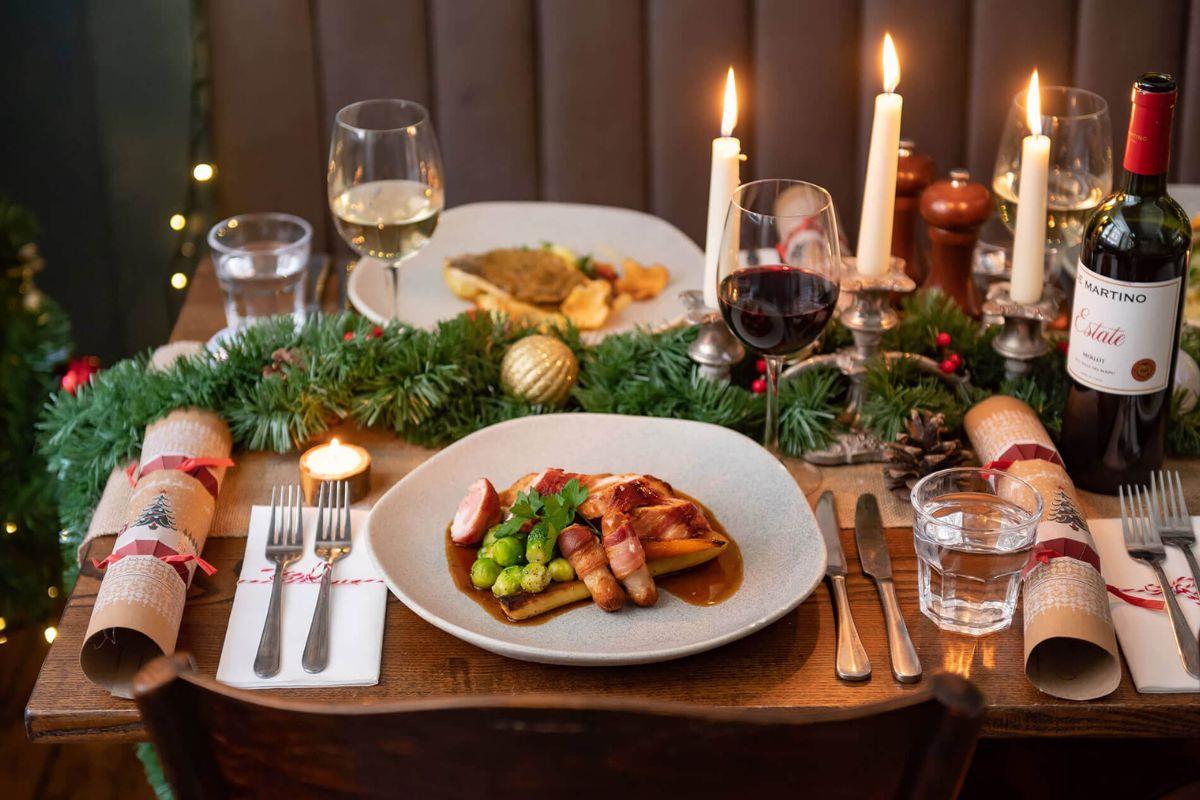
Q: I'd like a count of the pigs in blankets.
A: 2